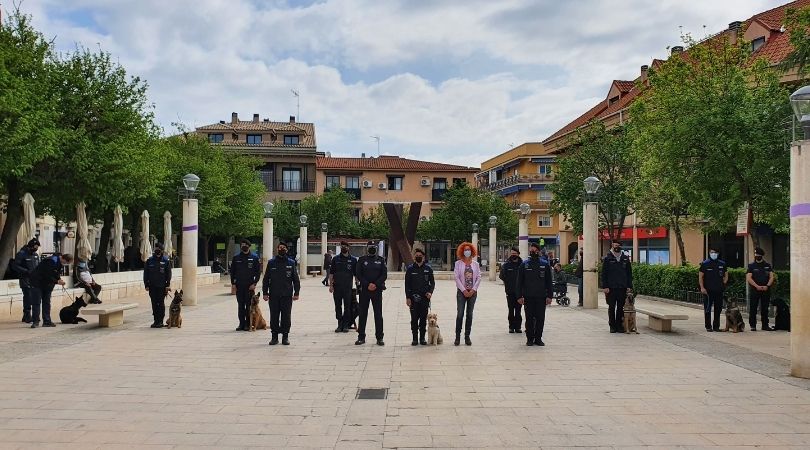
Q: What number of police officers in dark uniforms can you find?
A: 13